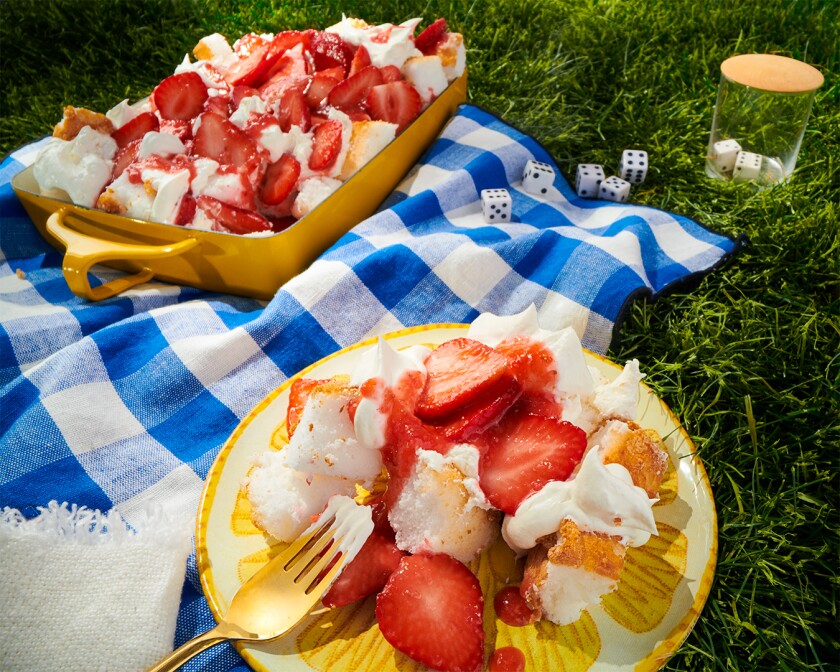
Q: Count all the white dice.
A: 7